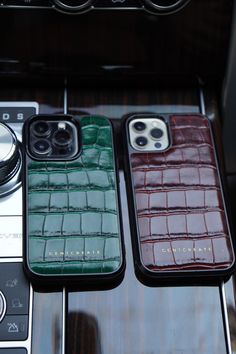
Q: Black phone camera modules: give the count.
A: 1